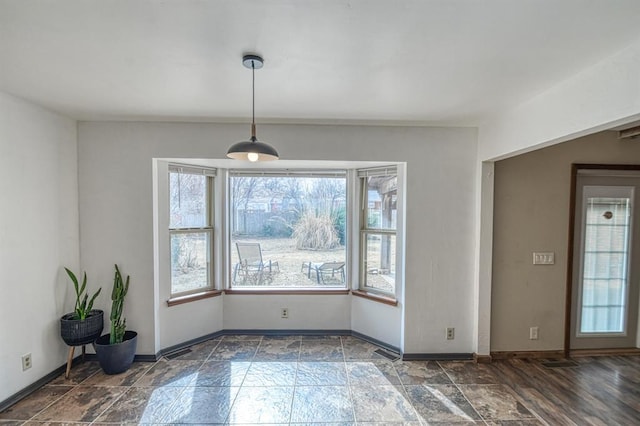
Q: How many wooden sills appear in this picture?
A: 3